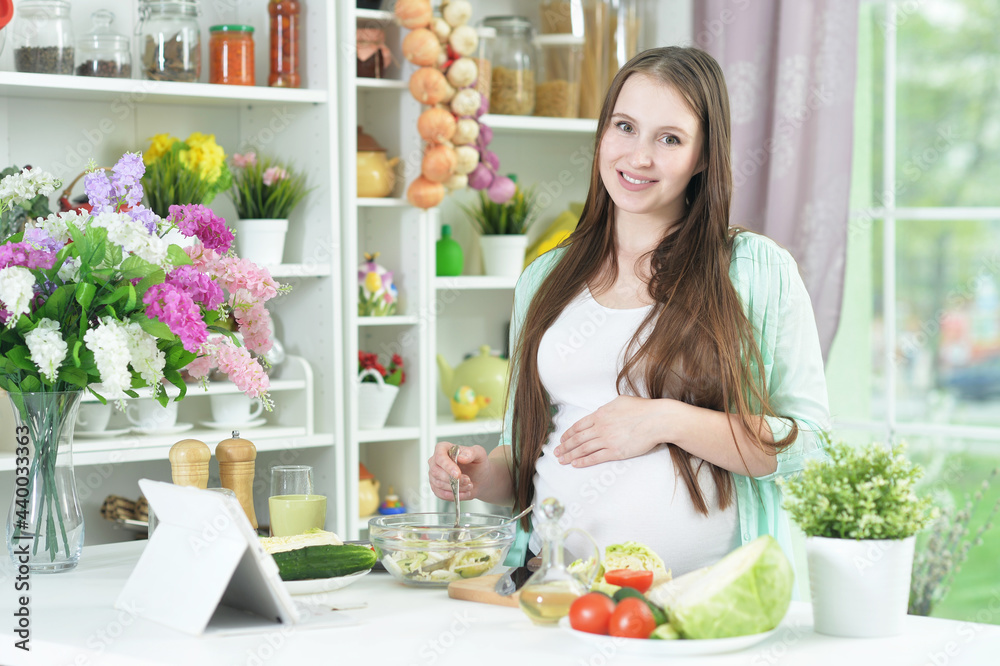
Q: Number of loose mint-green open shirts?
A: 1